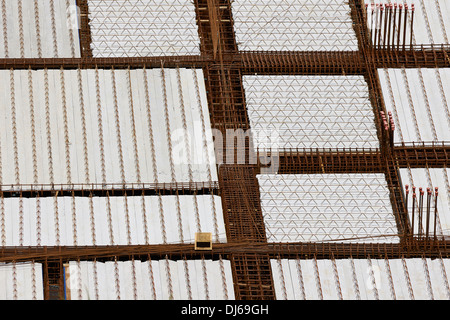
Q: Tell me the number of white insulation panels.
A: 13